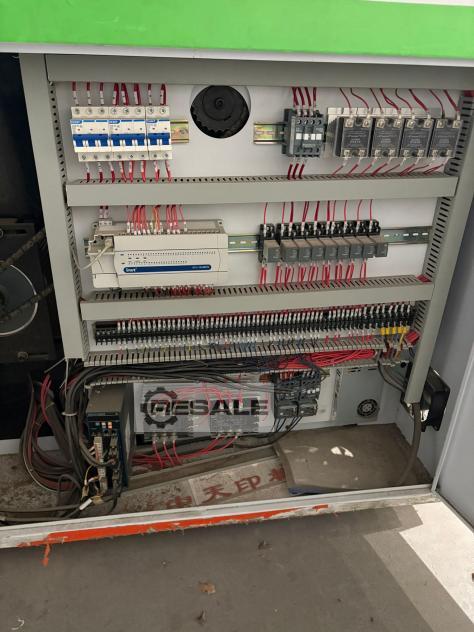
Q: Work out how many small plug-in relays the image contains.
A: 9